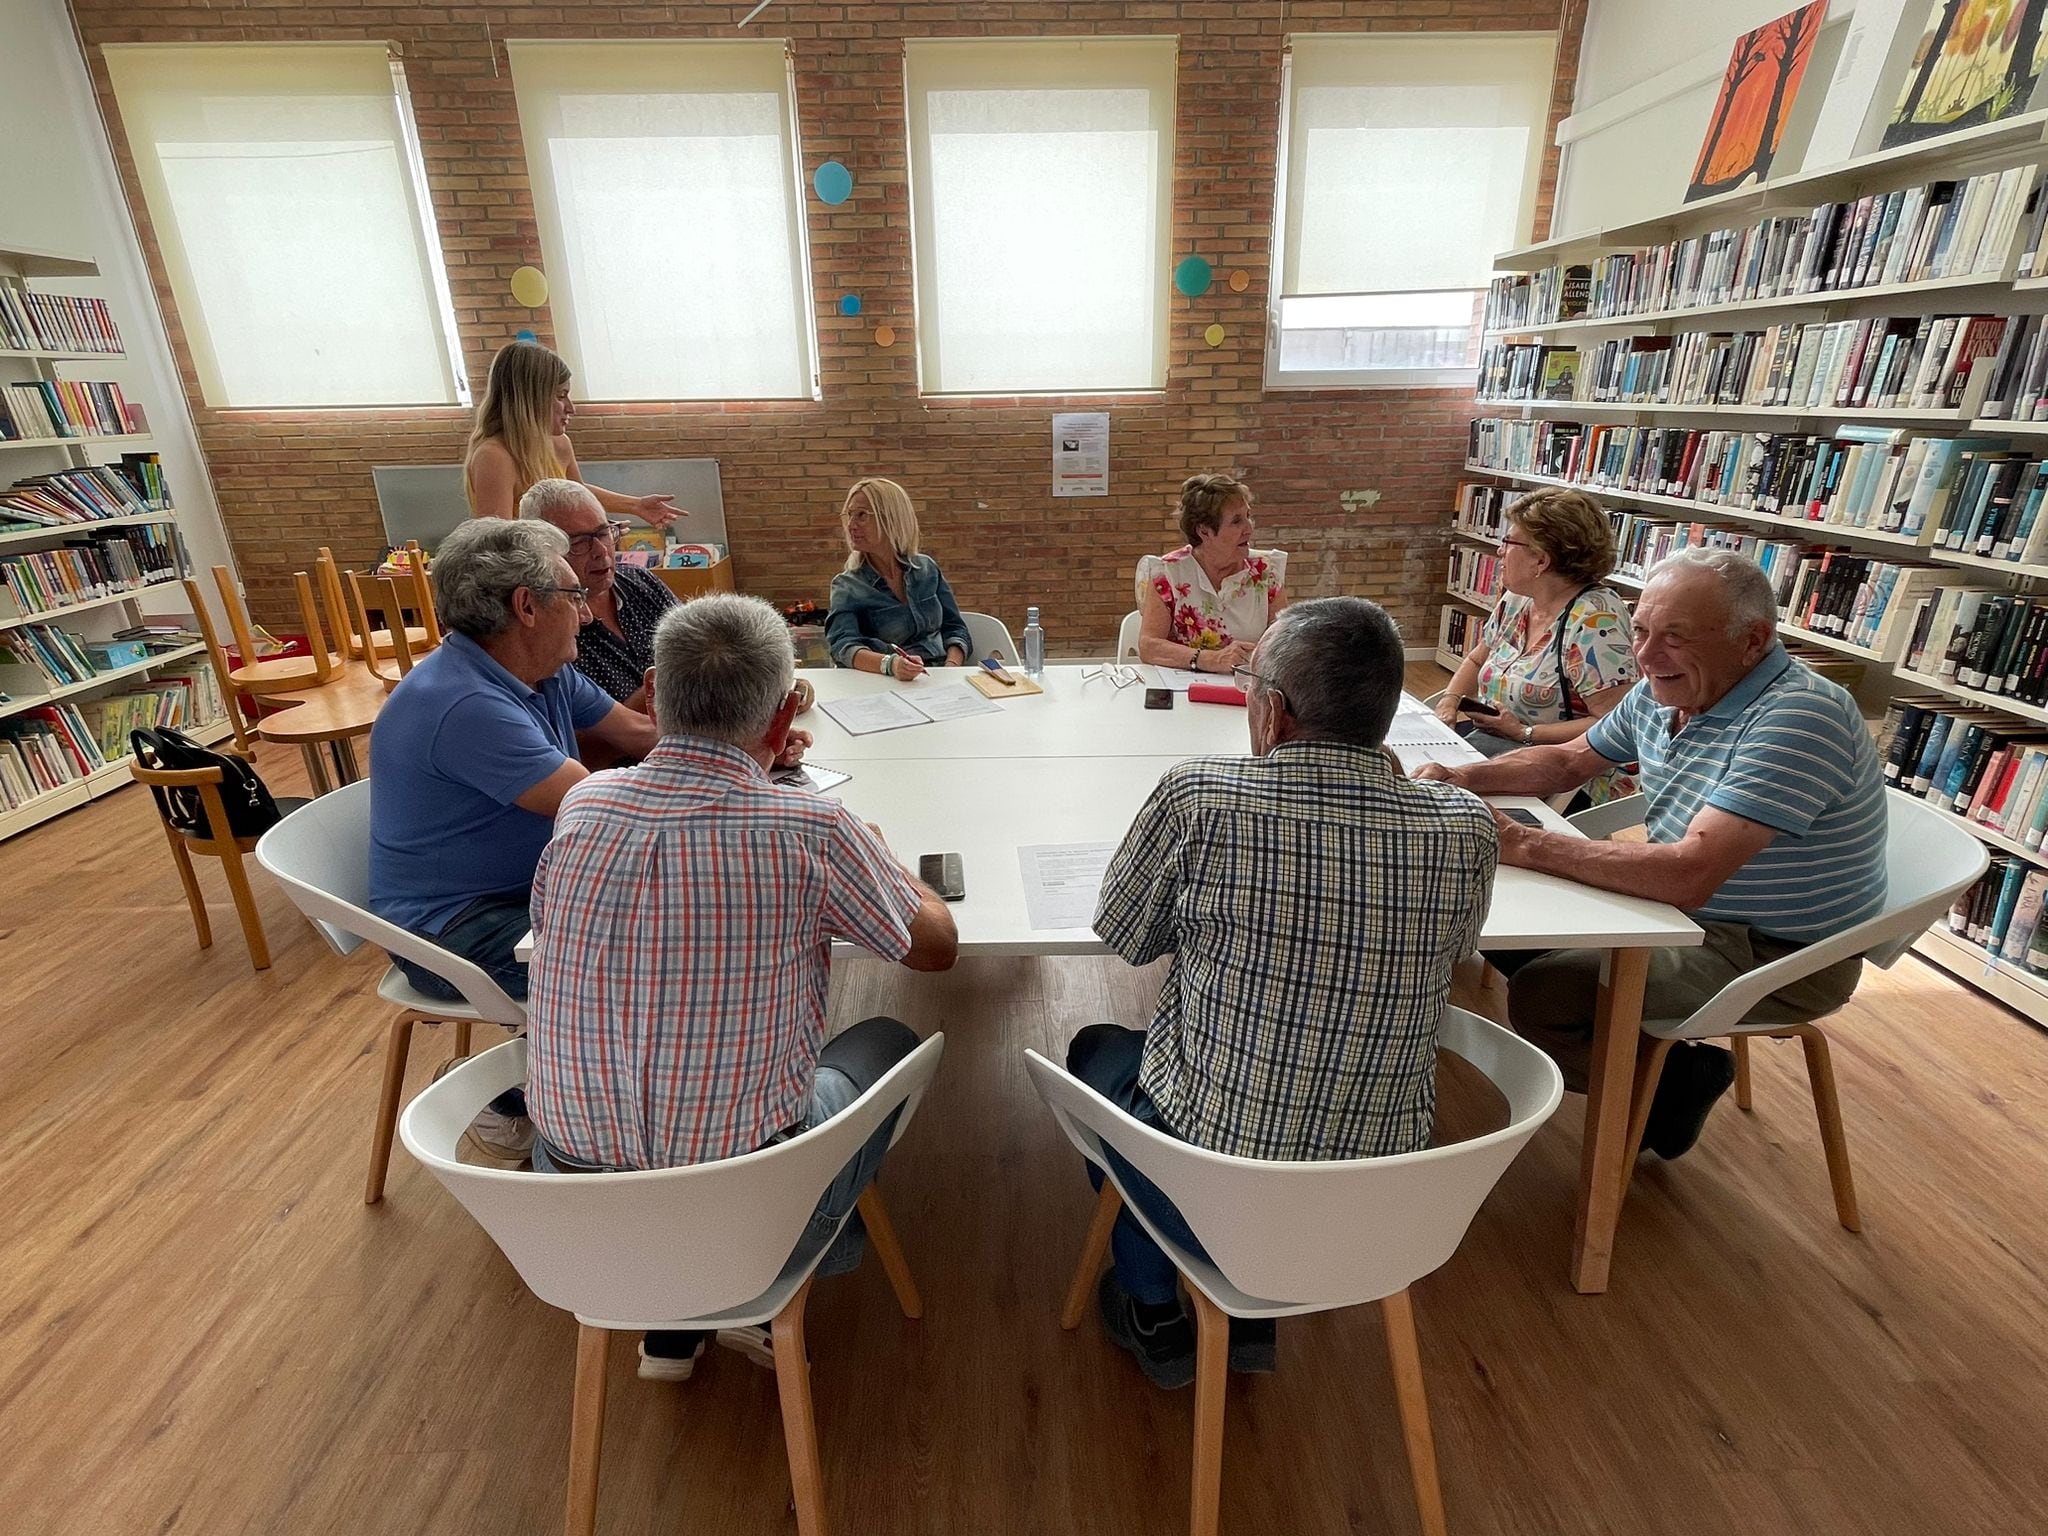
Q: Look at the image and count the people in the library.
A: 9